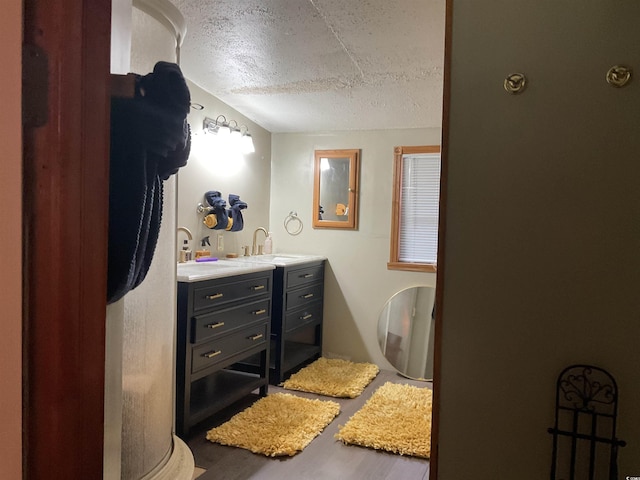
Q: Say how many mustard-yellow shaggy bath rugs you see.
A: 3